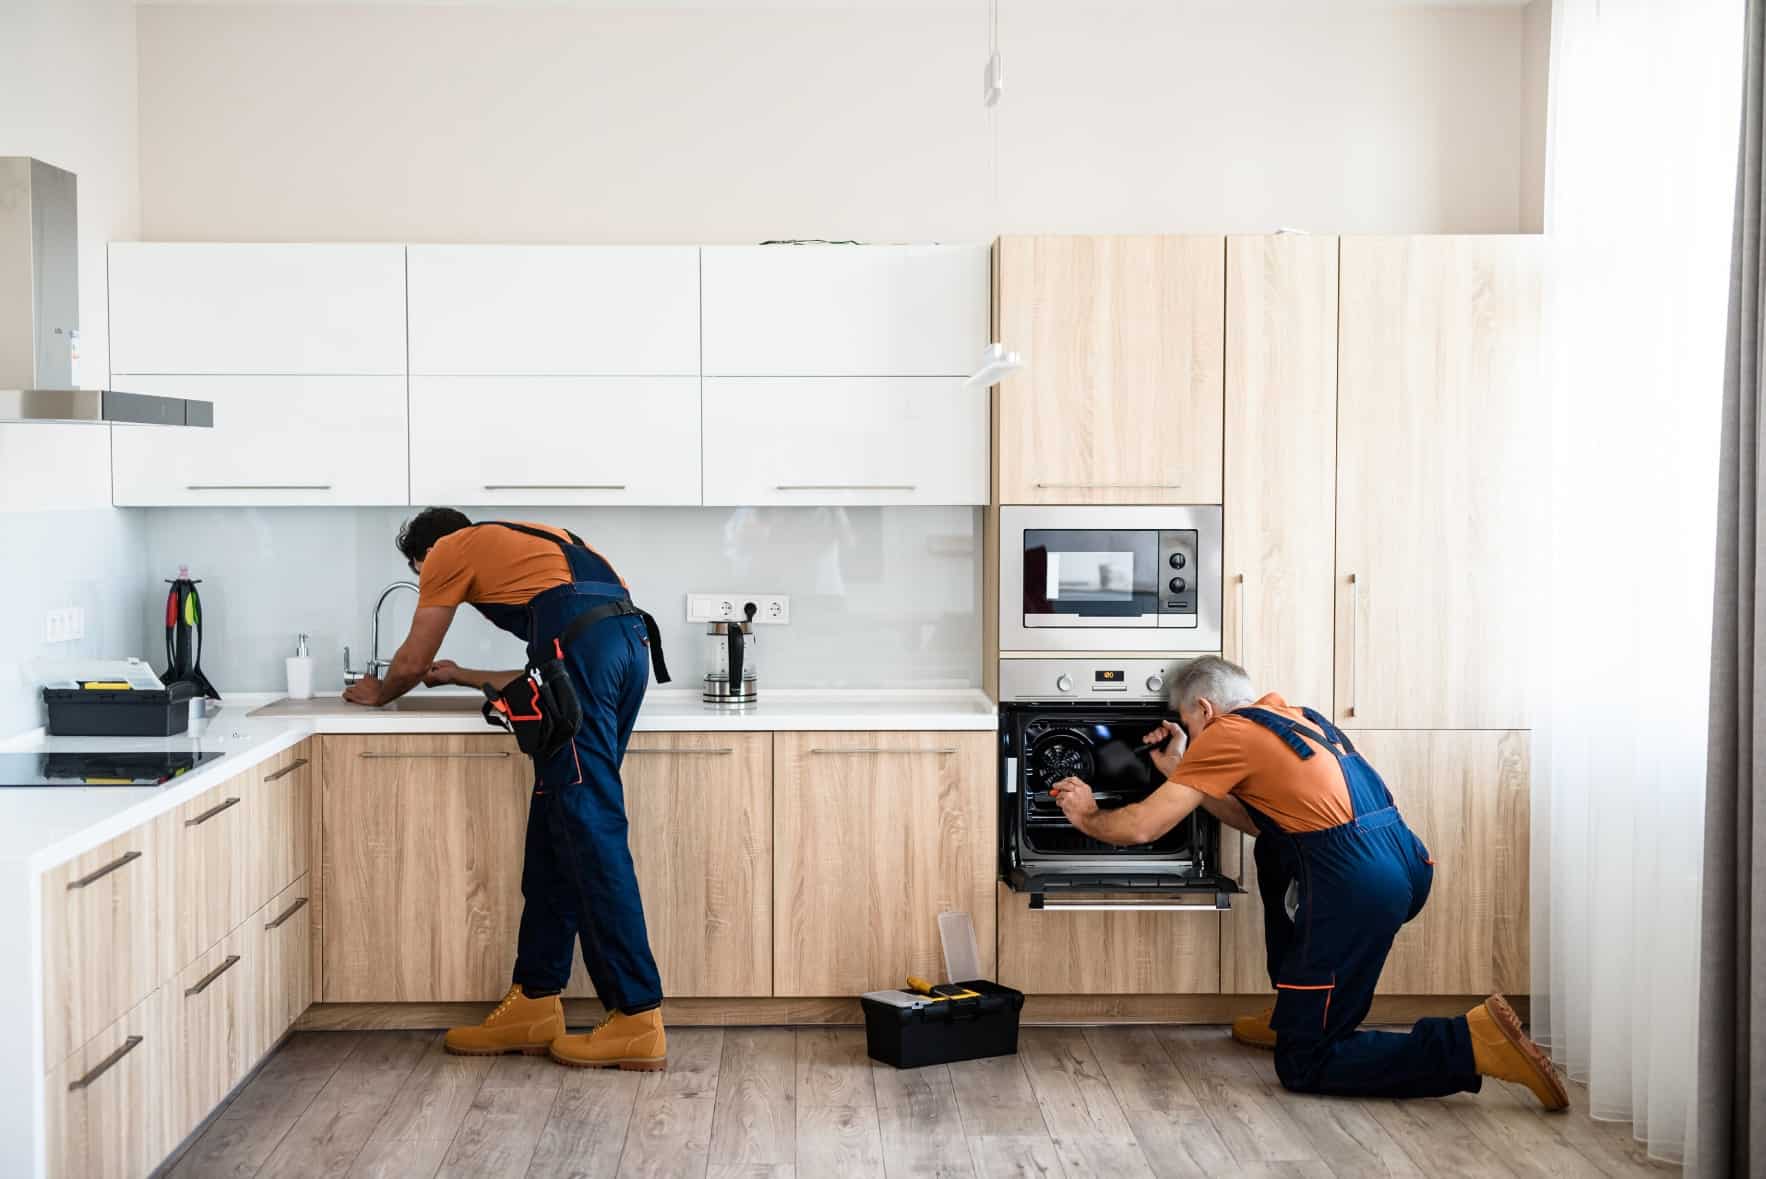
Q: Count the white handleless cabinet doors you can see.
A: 3